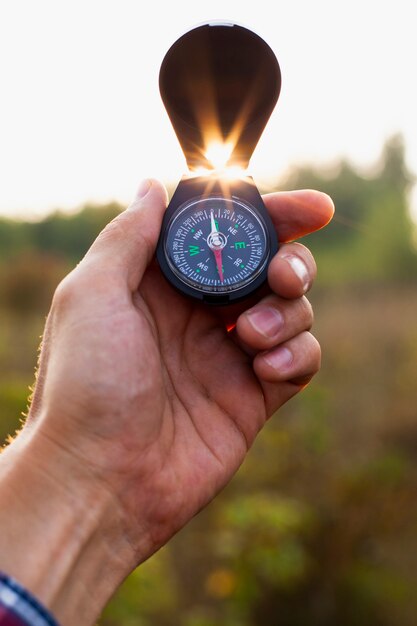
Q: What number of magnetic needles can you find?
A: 1